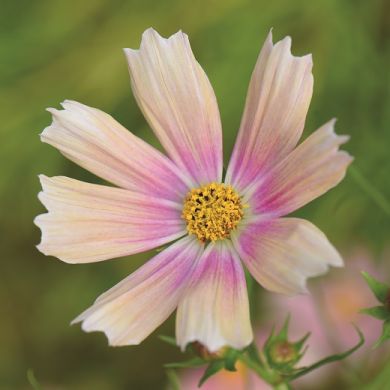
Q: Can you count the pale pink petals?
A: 8